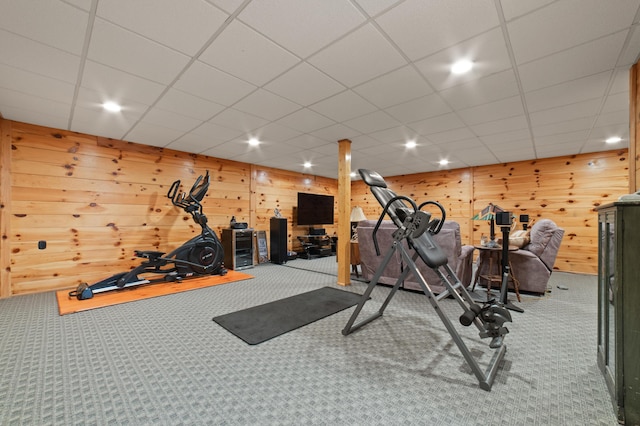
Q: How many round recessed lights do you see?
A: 8